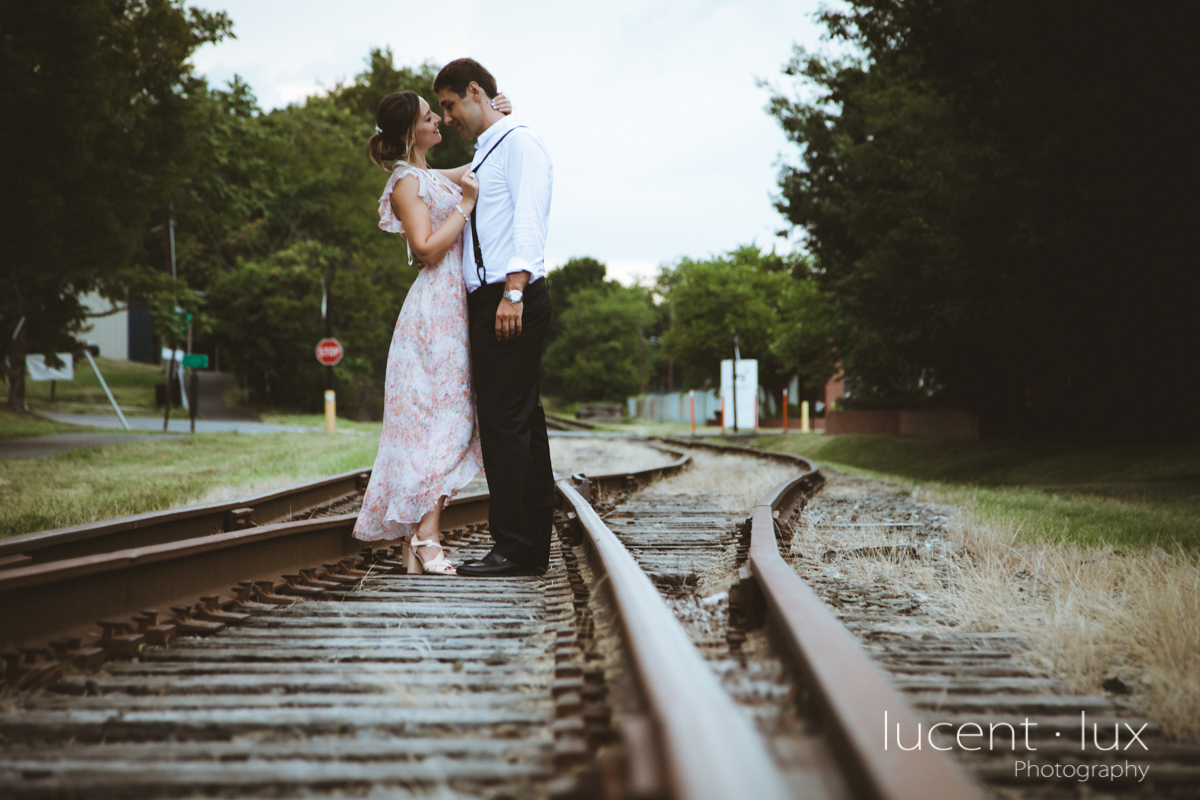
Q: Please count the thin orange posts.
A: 4